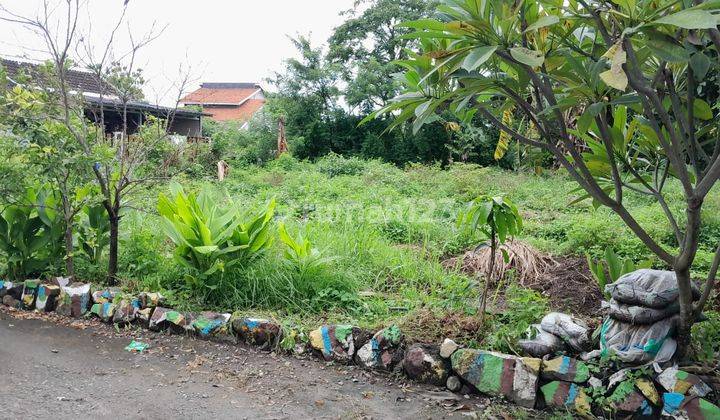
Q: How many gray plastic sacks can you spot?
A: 5